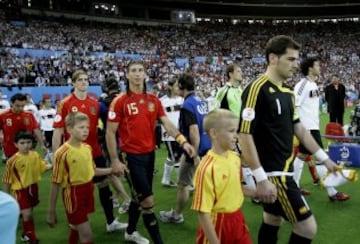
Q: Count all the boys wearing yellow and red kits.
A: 3